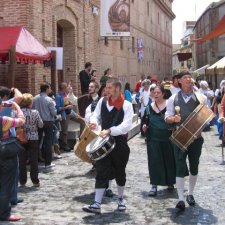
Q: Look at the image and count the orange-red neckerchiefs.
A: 1